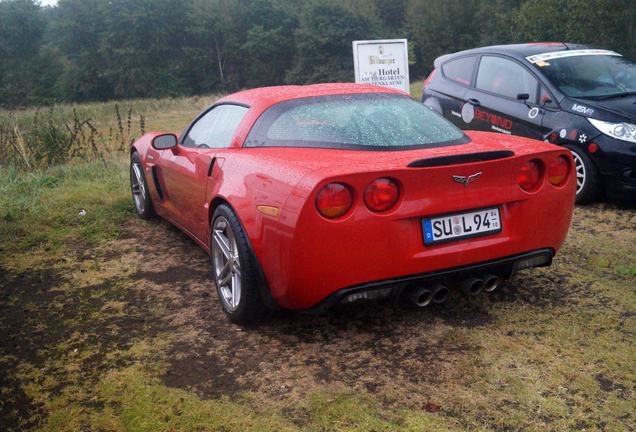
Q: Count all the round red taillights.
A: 4